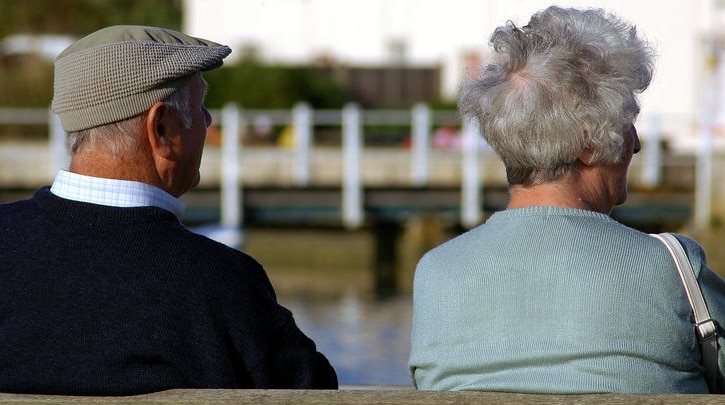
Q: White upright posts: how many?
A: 8